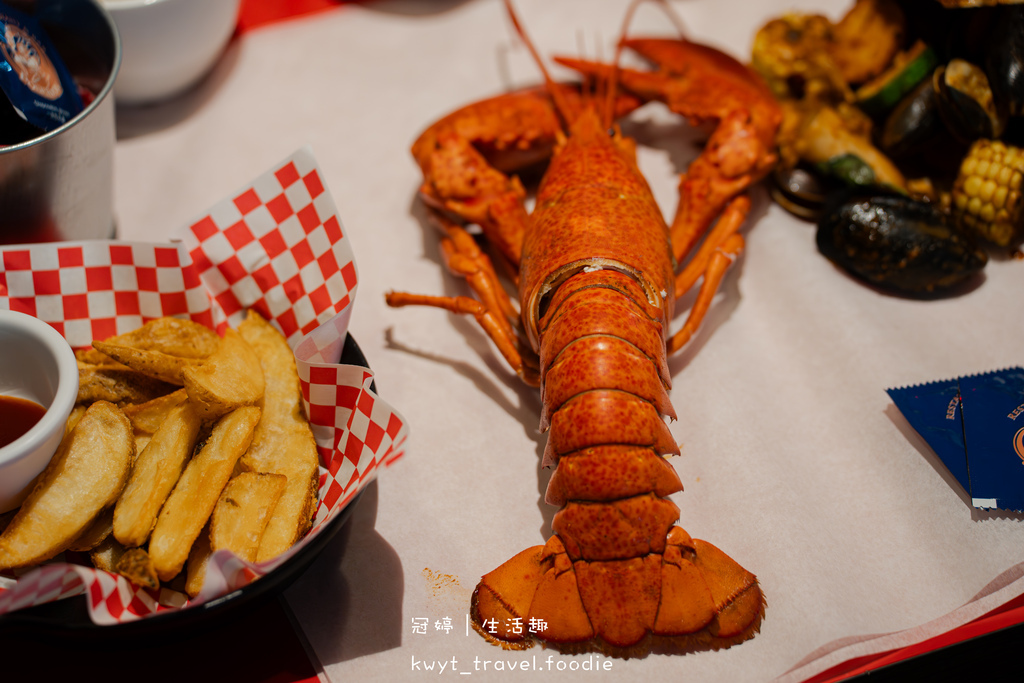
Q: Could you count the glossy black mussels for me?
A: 5